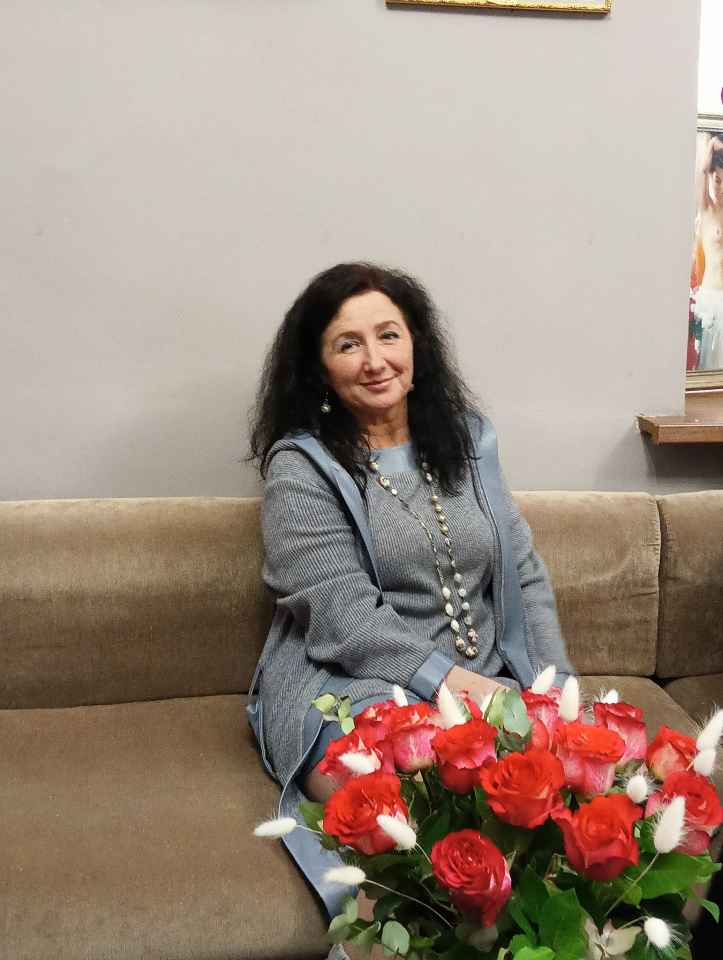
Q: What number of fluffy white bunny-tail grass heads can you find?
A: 14